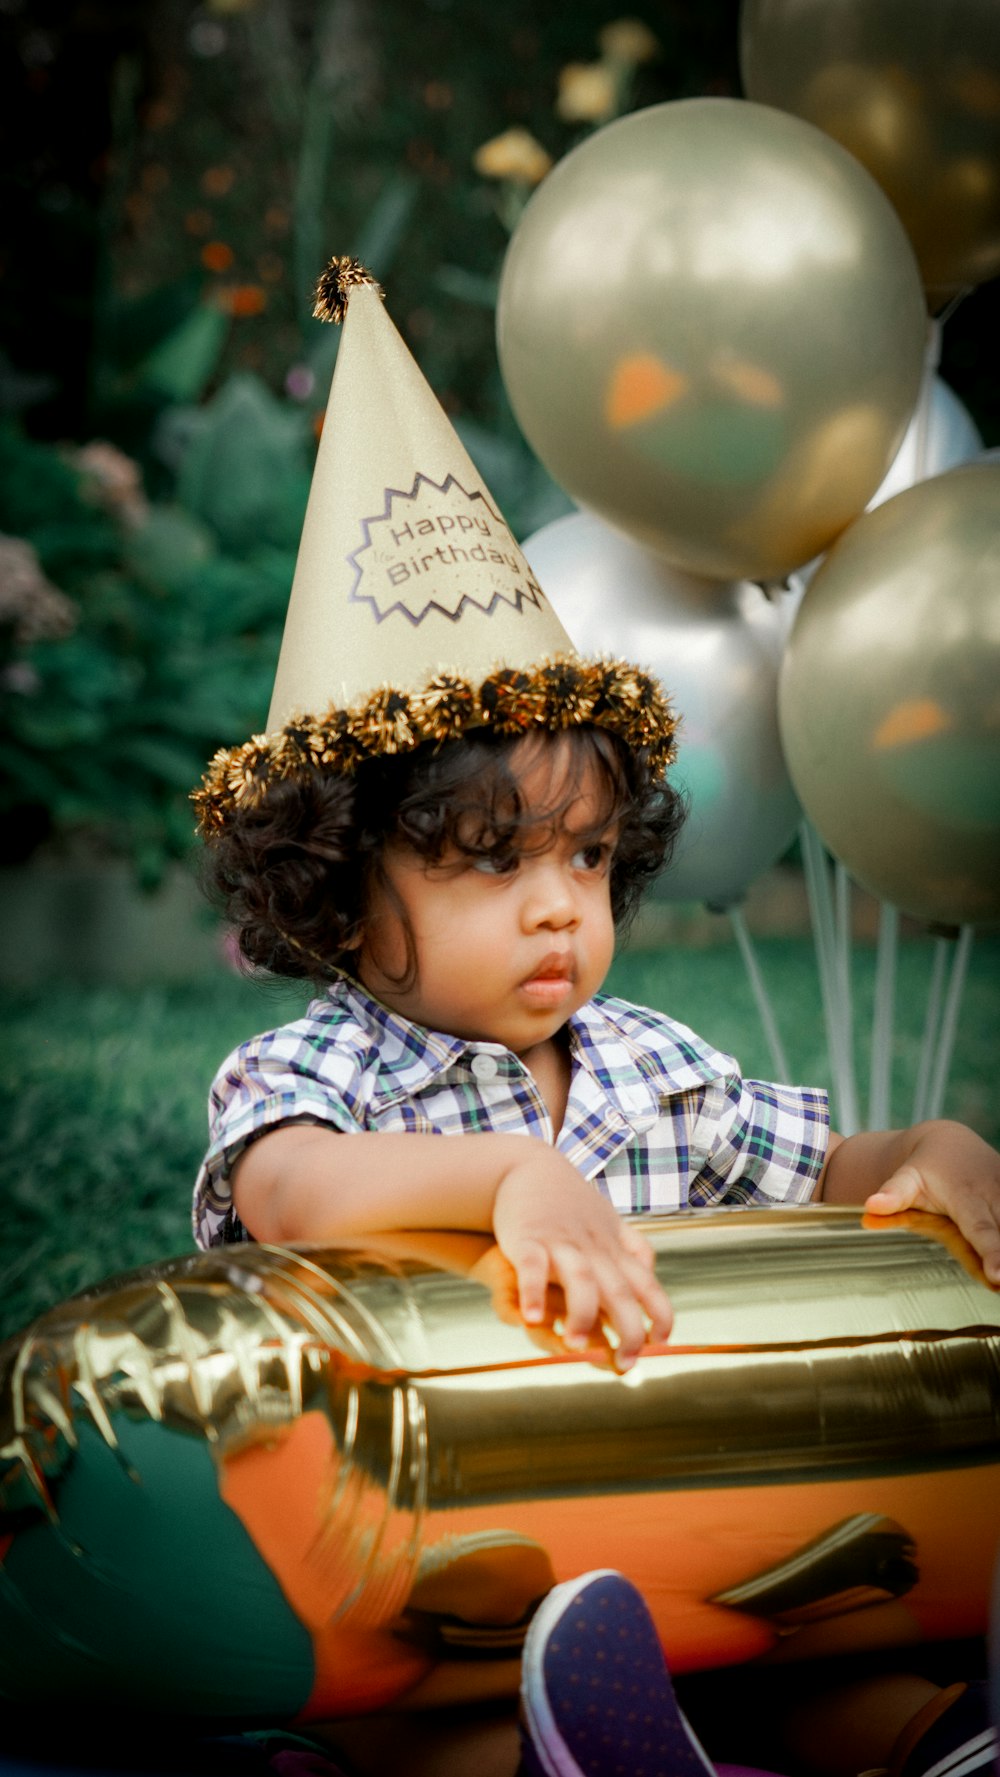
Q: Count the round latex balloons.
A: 5